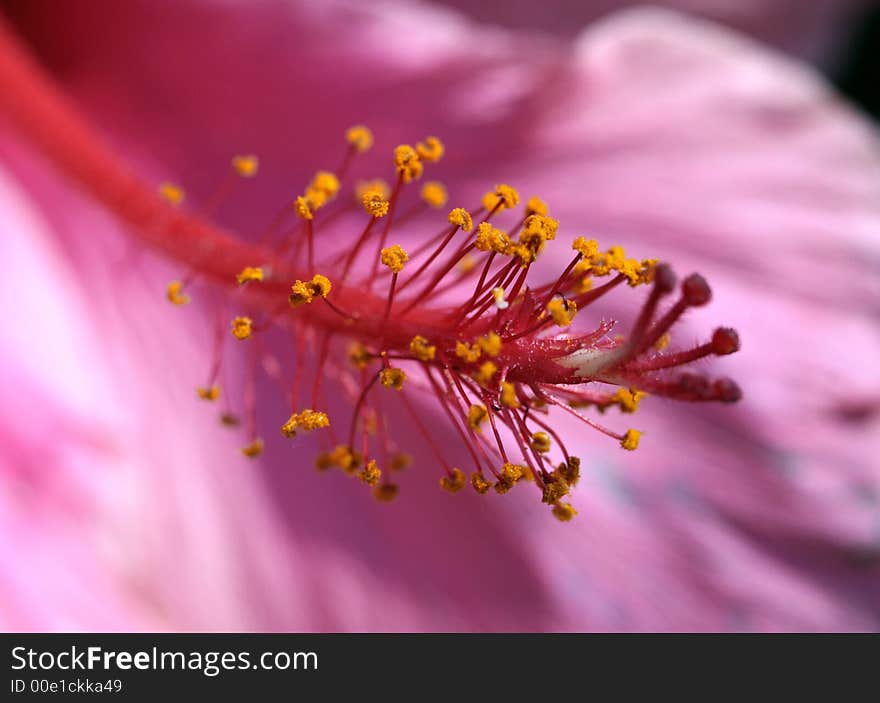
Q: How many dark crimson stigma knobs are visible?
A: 5